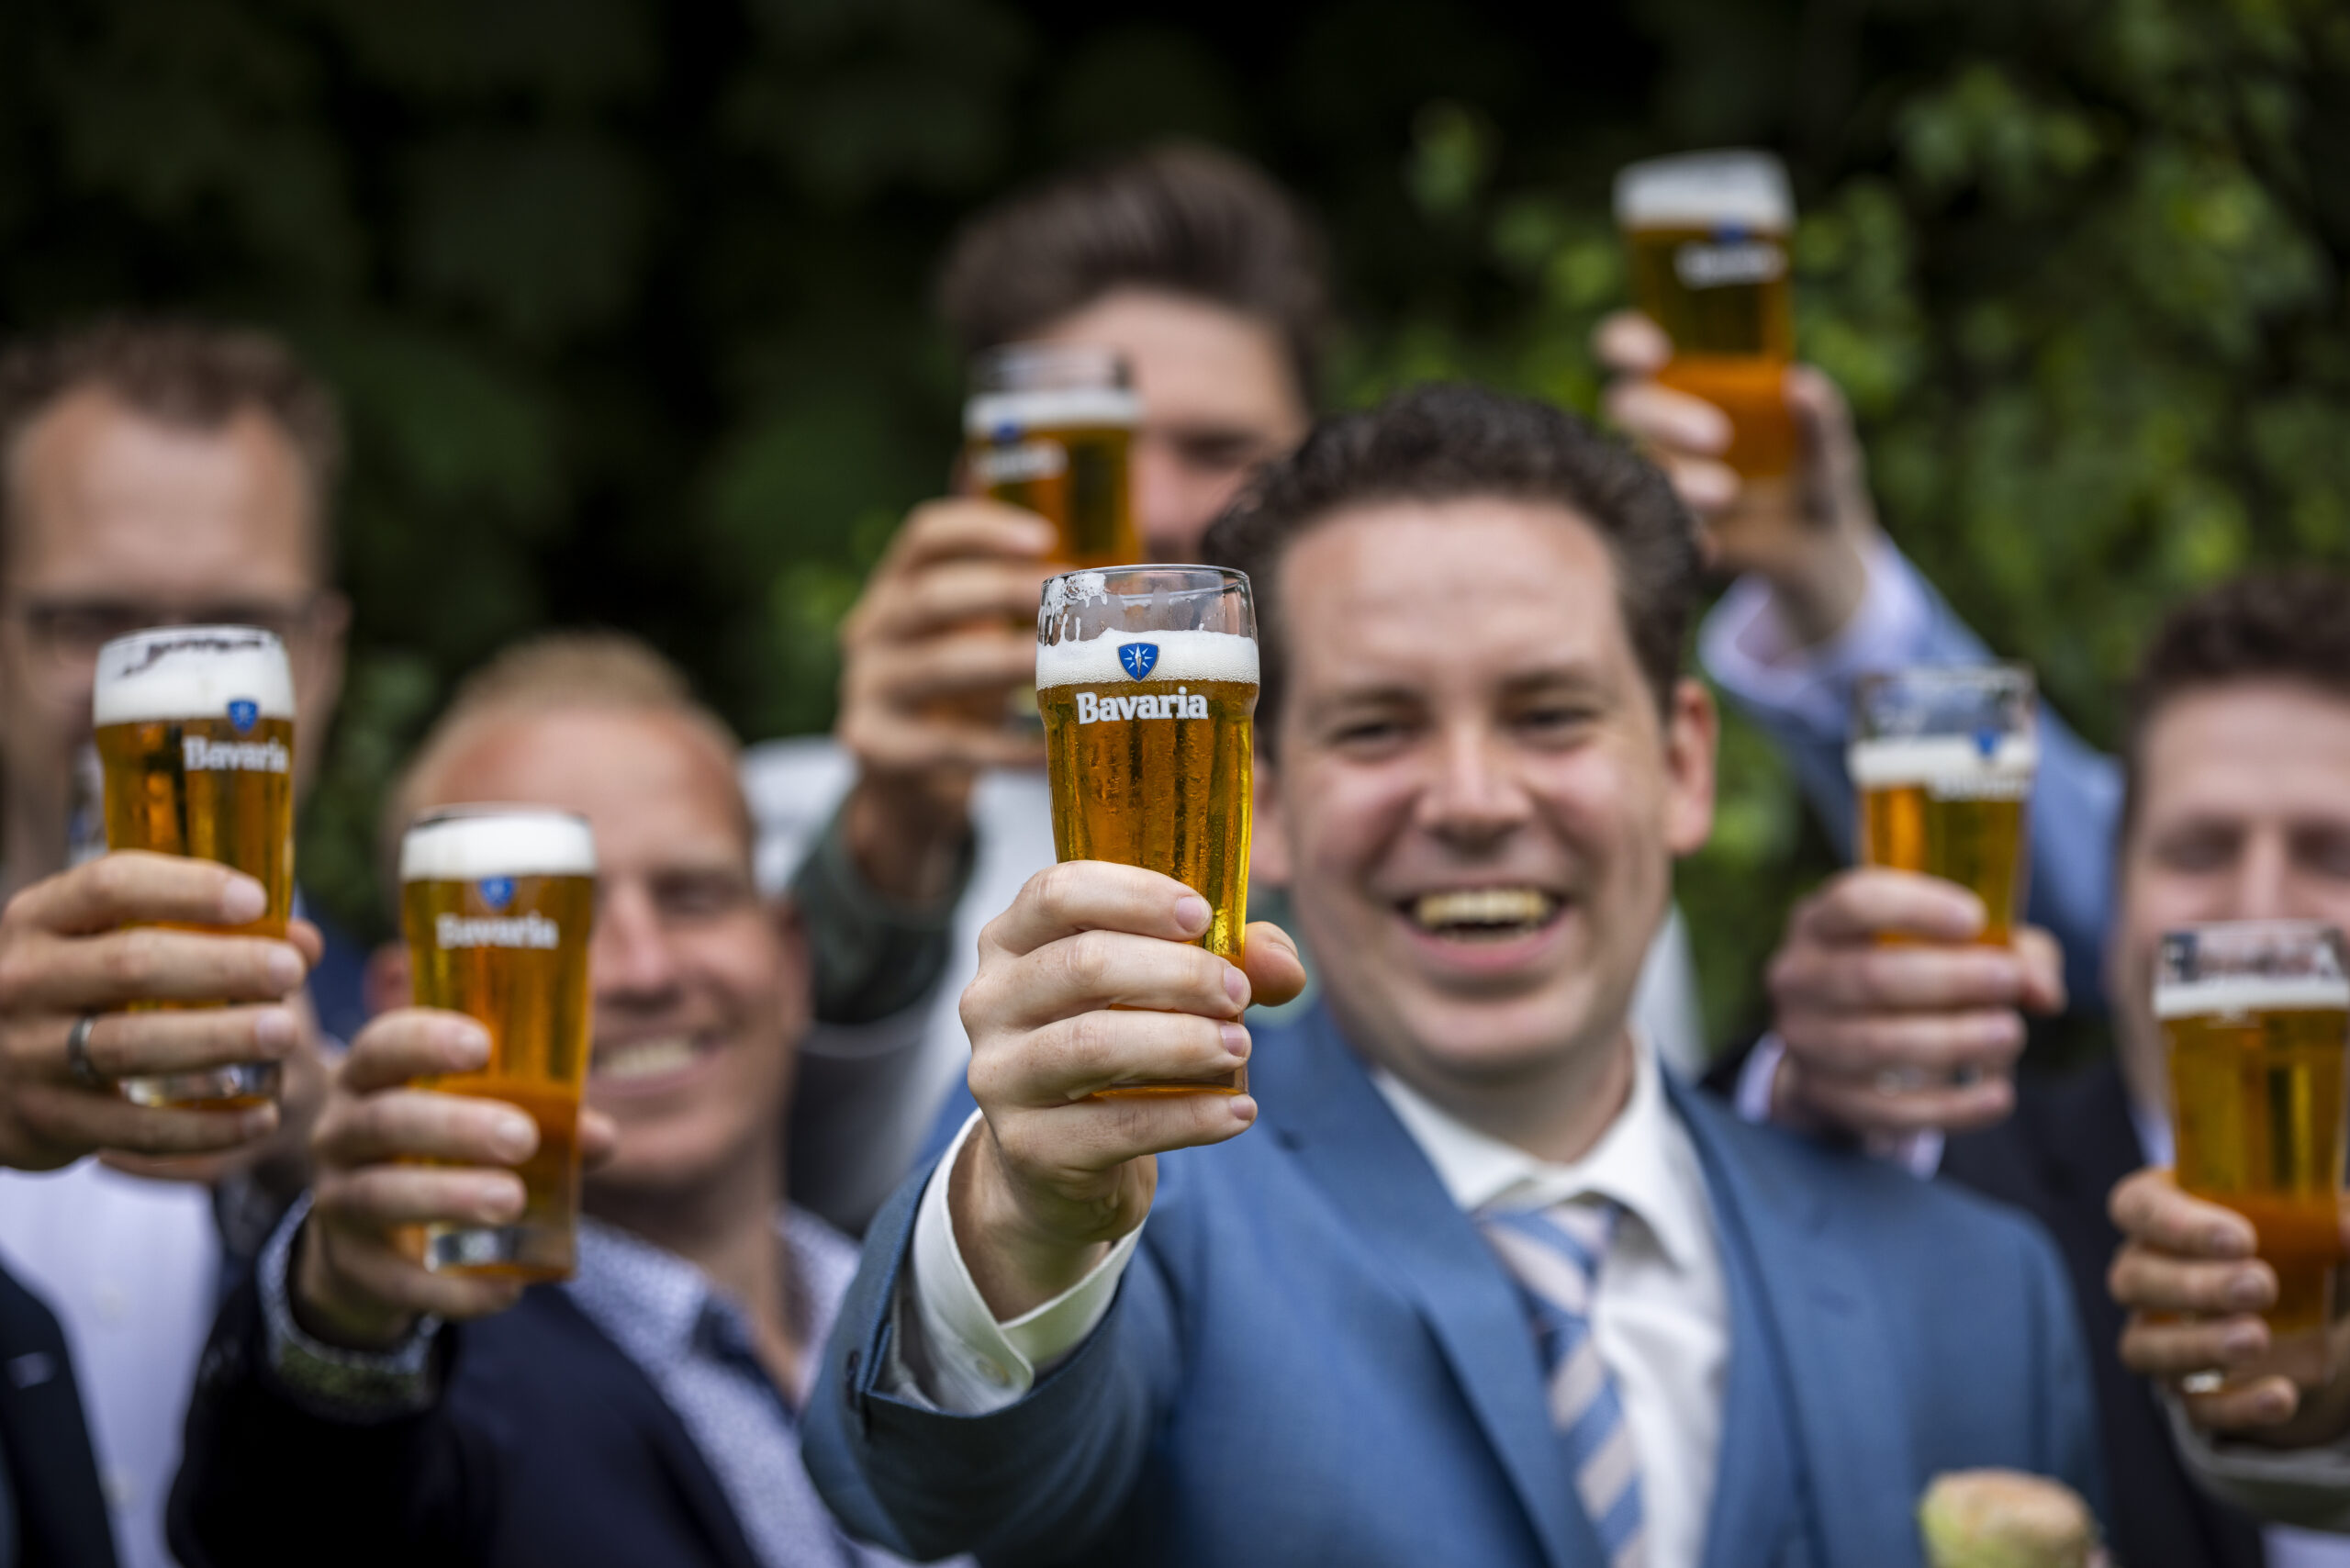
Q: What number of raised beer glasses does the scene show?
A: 7